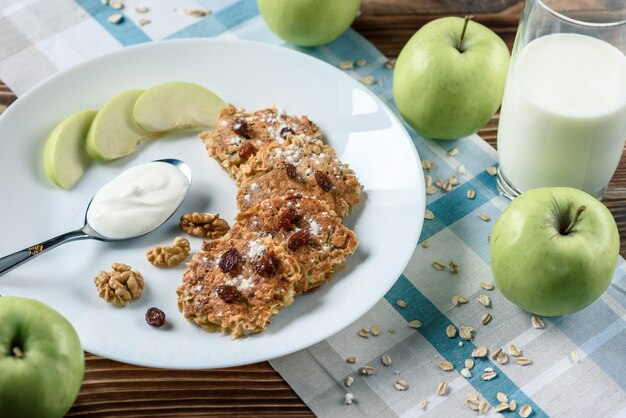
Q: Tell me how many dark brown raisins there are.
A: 11